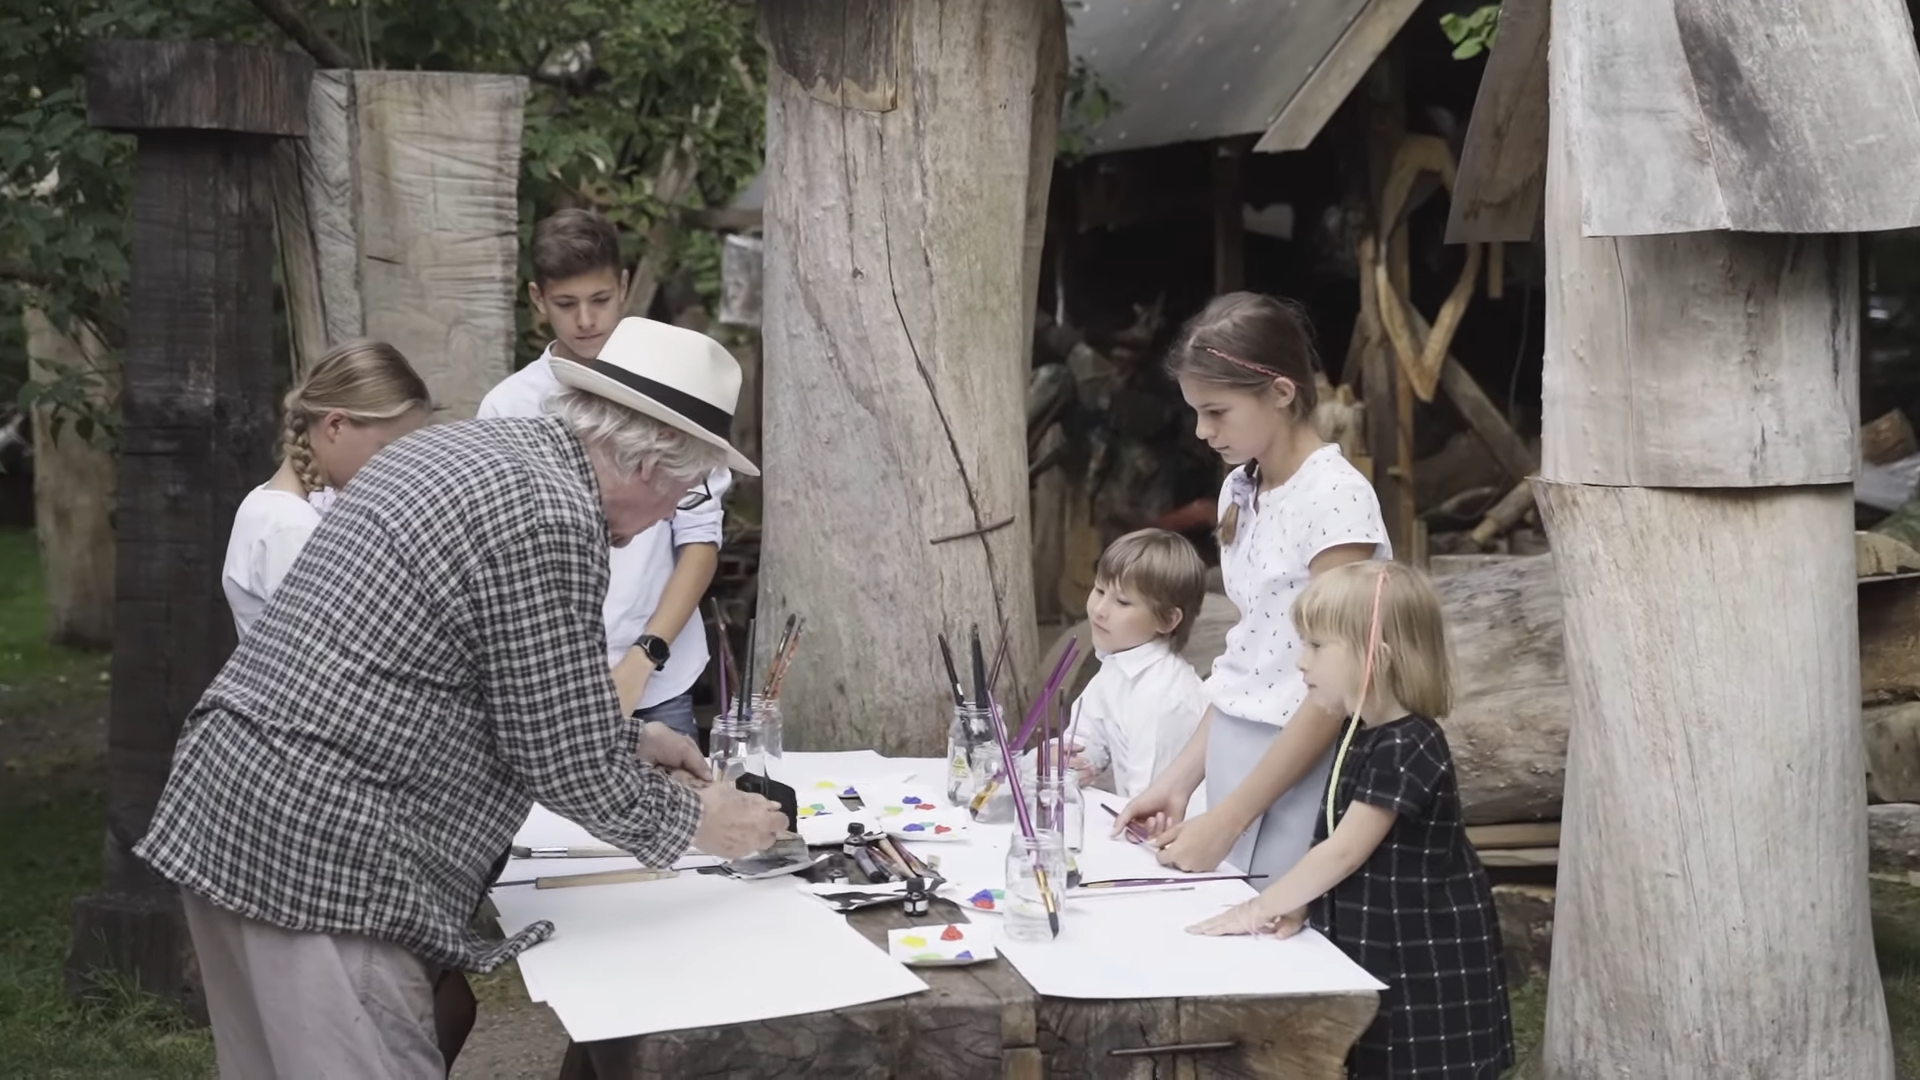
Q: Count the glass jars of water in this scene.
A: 6